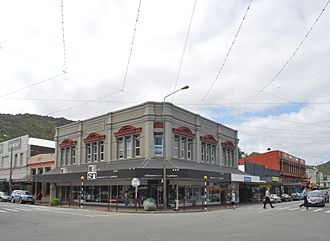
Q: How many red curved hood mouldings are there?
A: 7